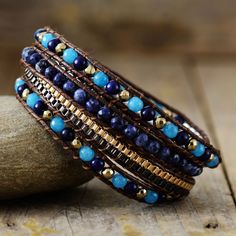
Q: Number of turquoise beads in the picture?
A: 13